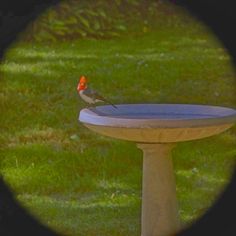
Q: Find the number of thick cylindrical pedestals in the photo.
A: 1